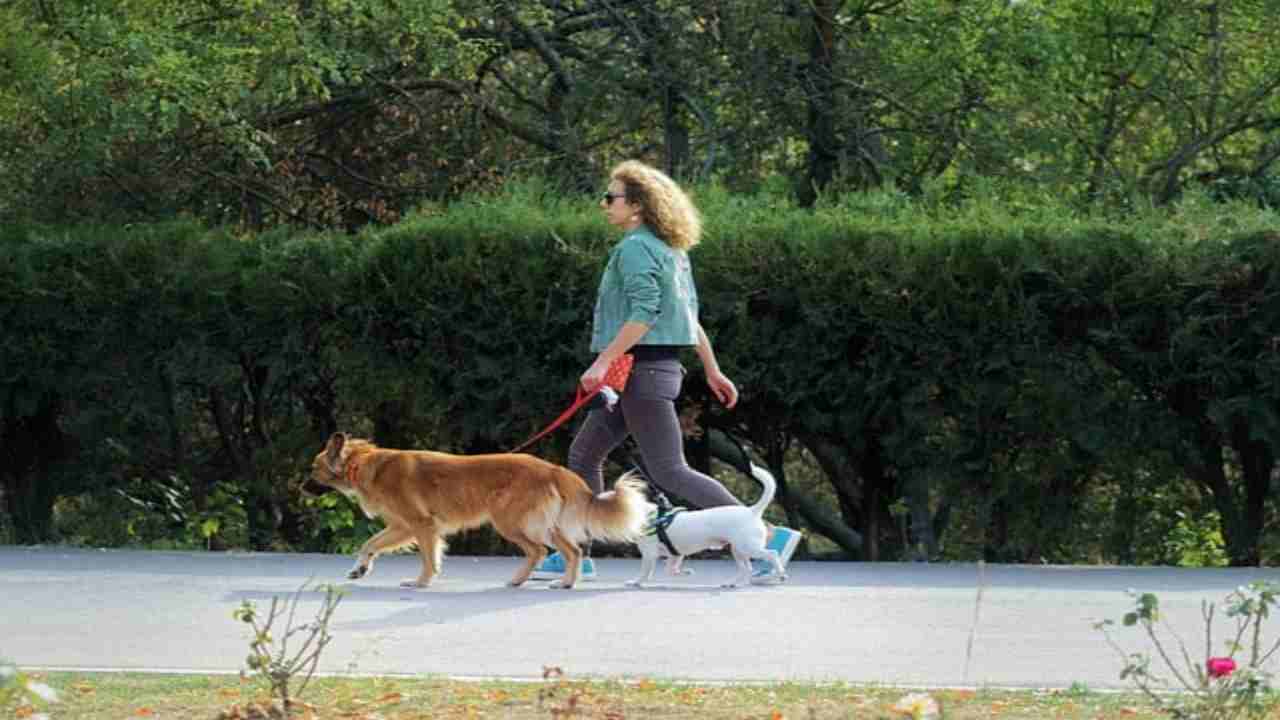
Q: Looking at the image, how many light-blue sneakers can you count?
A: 2